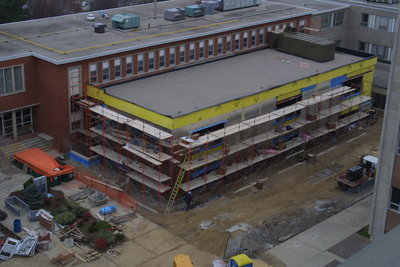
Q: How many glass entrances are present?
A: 1